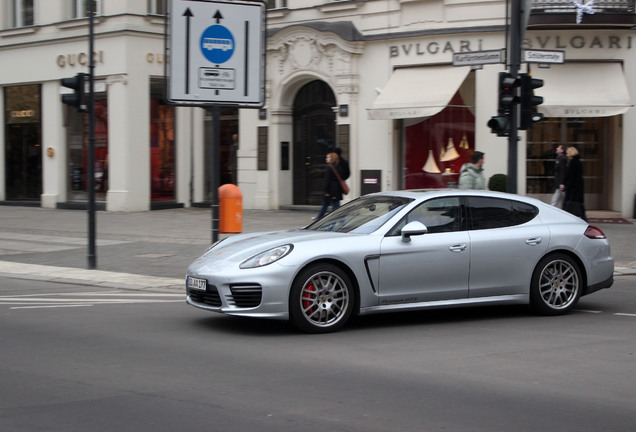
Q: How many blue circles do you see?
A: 1